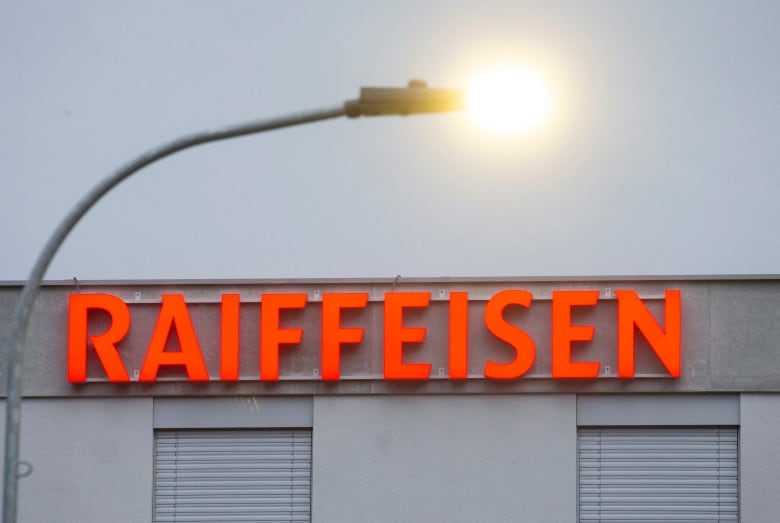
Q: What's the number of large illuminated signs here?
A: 1